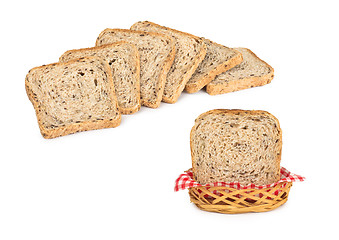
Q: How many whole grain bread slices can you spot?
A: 7